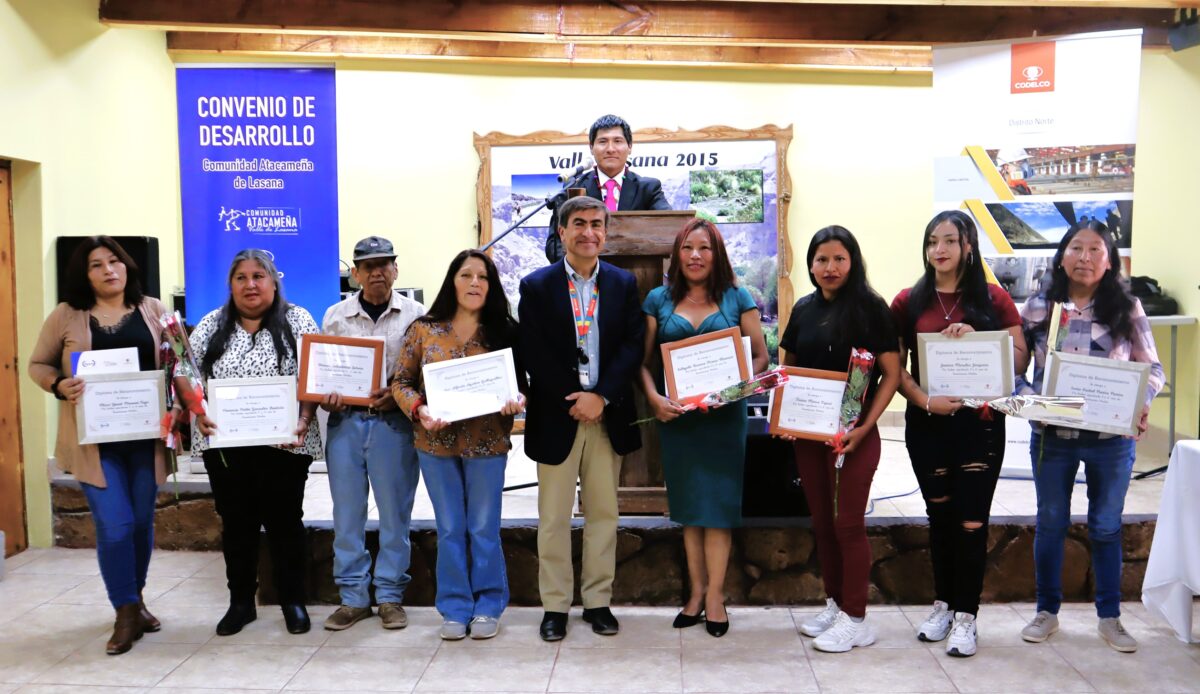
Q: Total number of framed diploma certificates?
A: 8